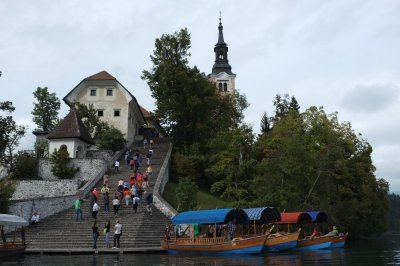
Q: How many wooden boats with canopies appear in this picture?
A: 5